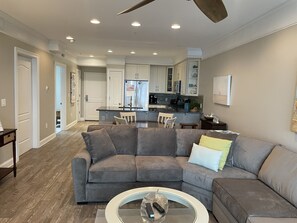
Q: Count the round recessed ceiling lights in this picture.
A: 8